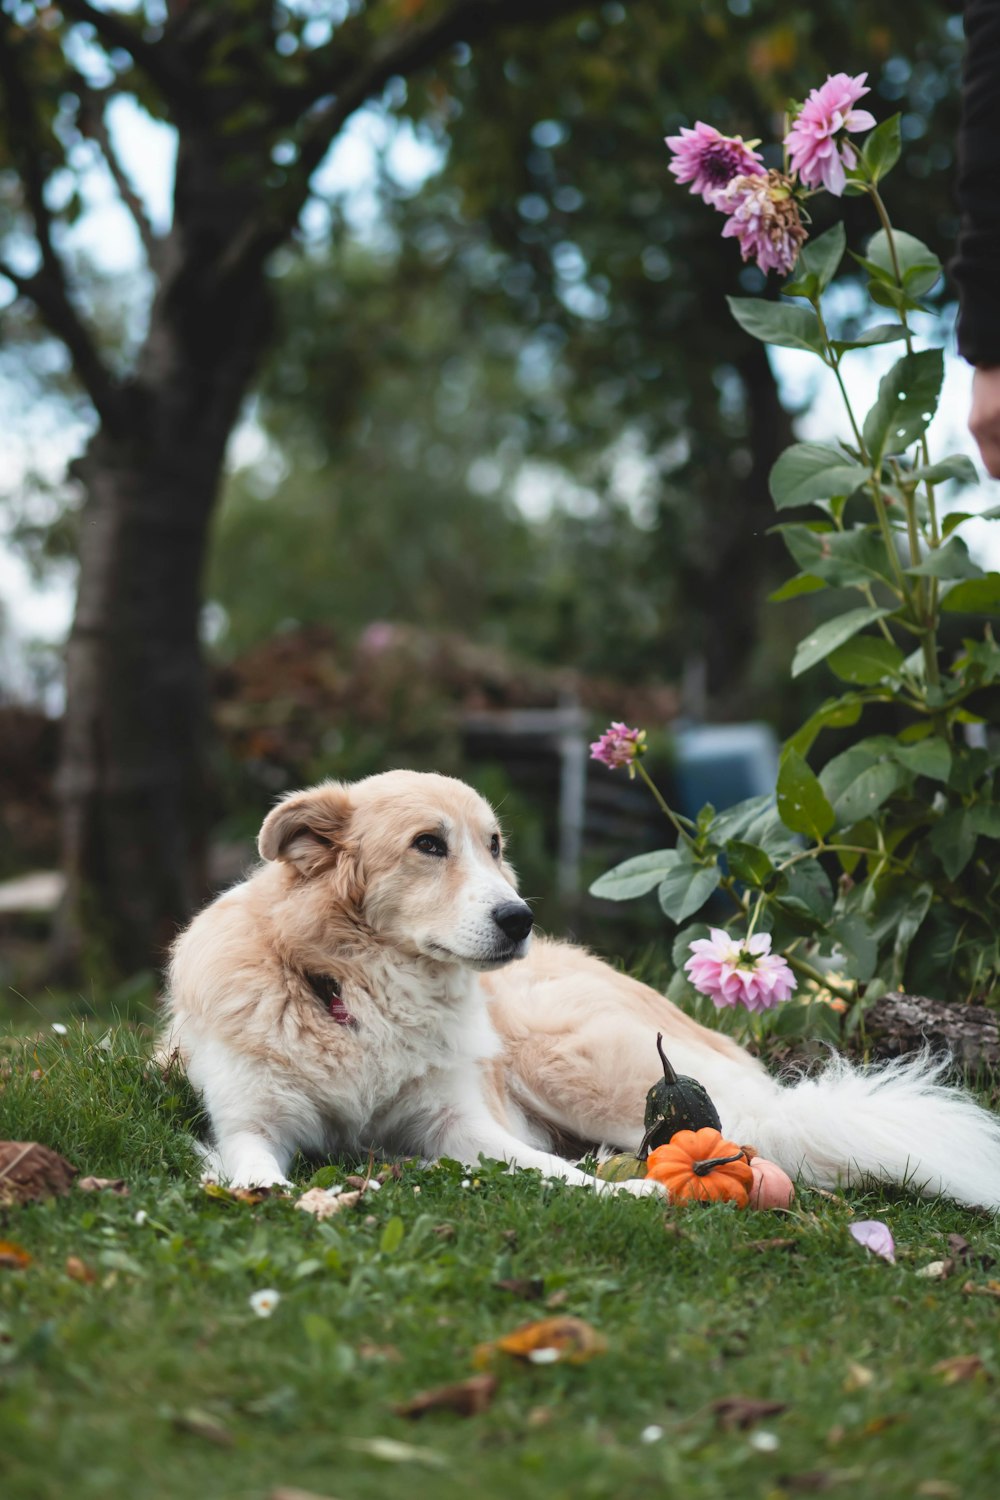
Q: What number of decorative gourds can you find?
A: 4